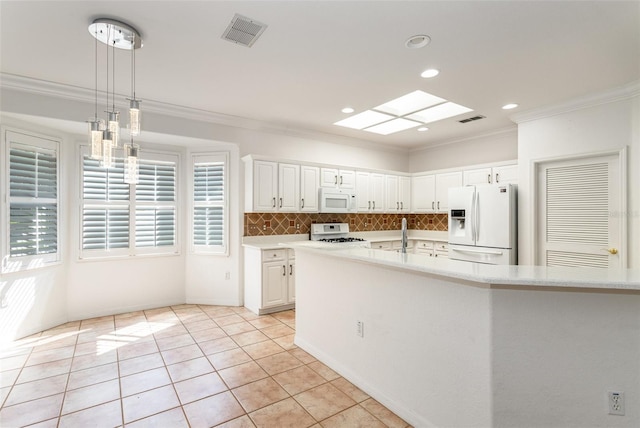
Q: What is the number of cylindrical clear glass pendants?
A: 5